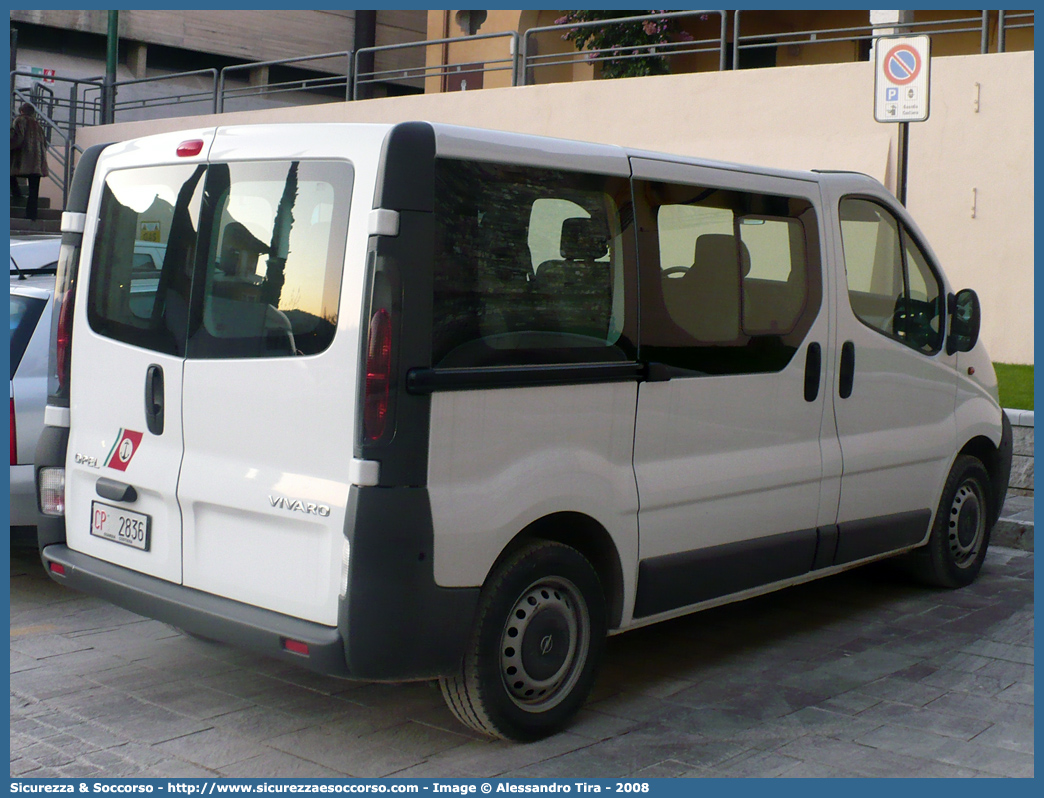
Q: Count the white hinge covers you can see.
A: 4